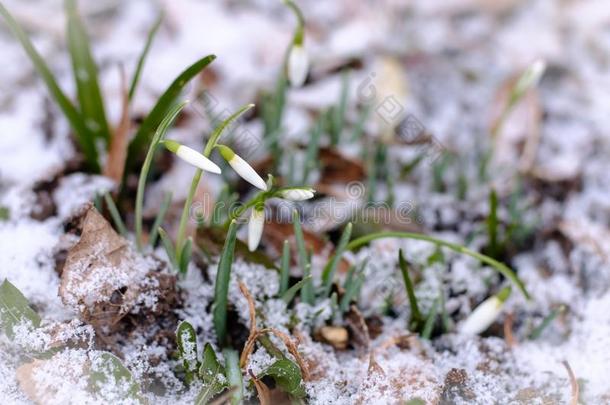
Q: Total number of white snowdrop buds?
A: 7